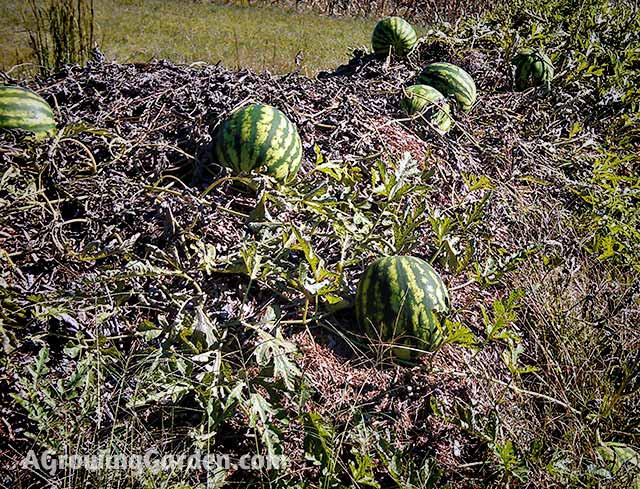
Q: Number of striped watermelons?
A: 7